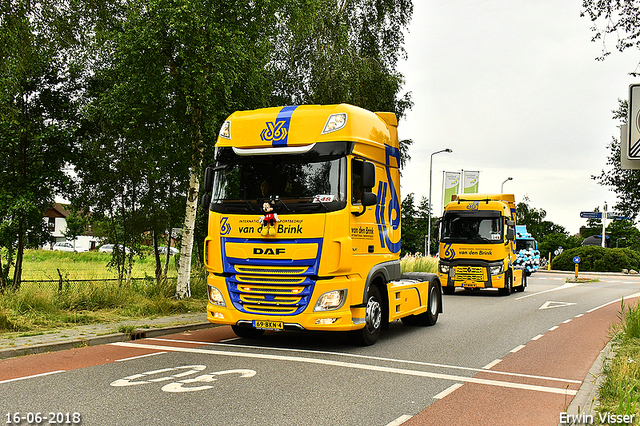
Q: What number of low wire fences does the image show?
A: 1